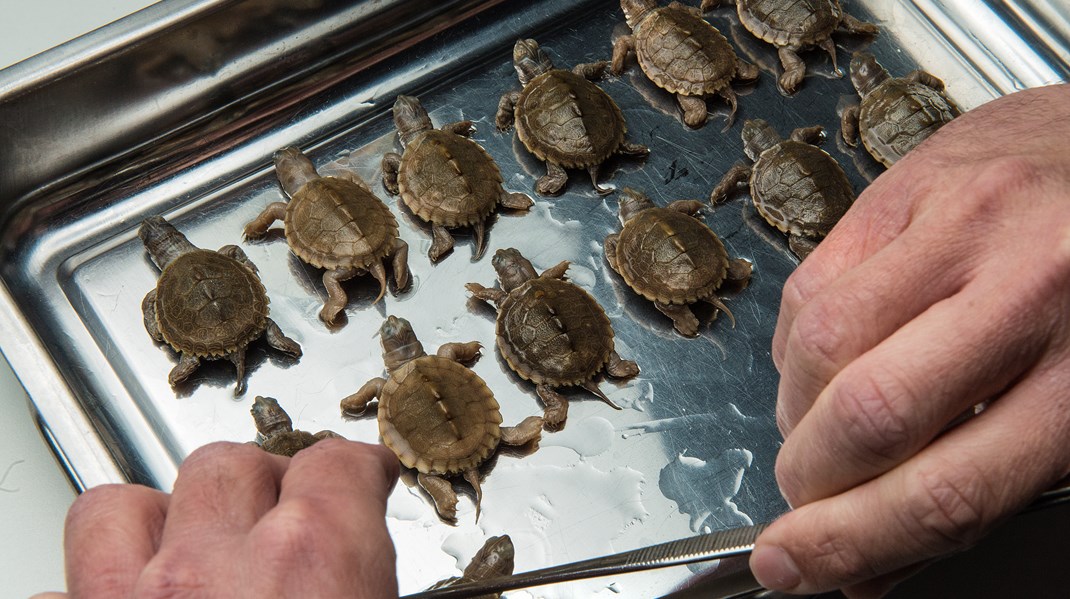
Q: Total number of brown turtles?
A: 13